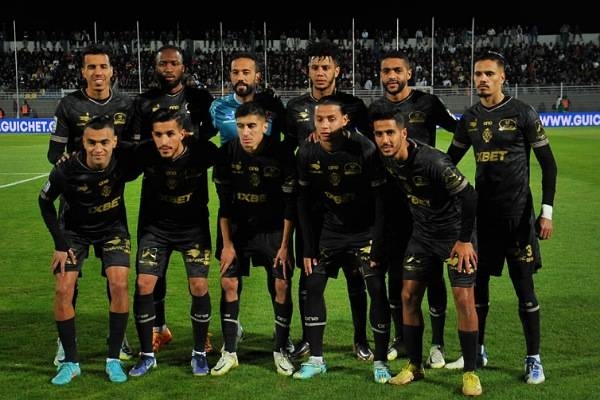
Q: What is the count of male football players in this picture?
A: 11